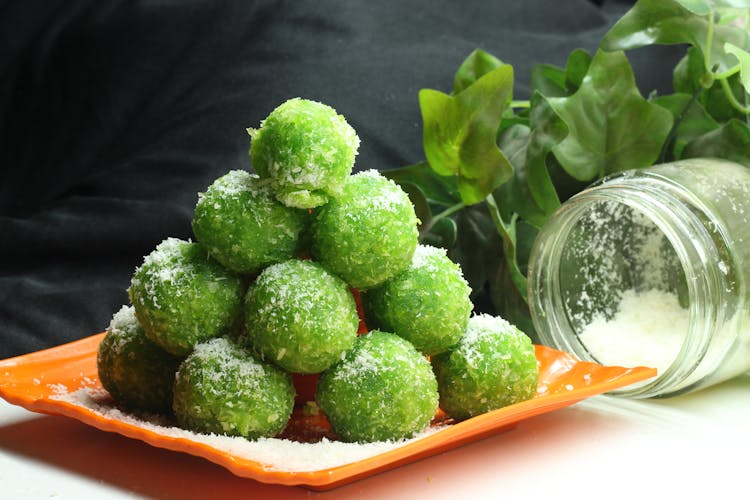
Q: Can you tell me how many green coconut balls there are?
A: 10